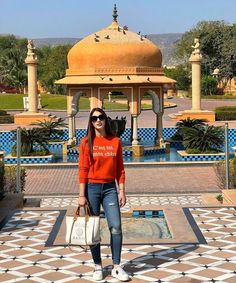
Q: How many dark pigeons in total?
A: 13